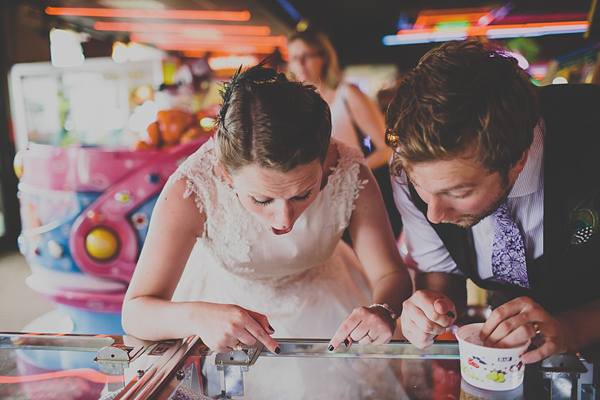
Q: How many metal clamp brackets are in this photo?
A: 3